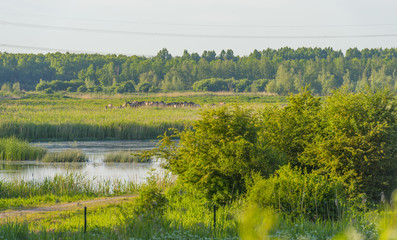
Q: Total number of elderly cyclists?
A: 0